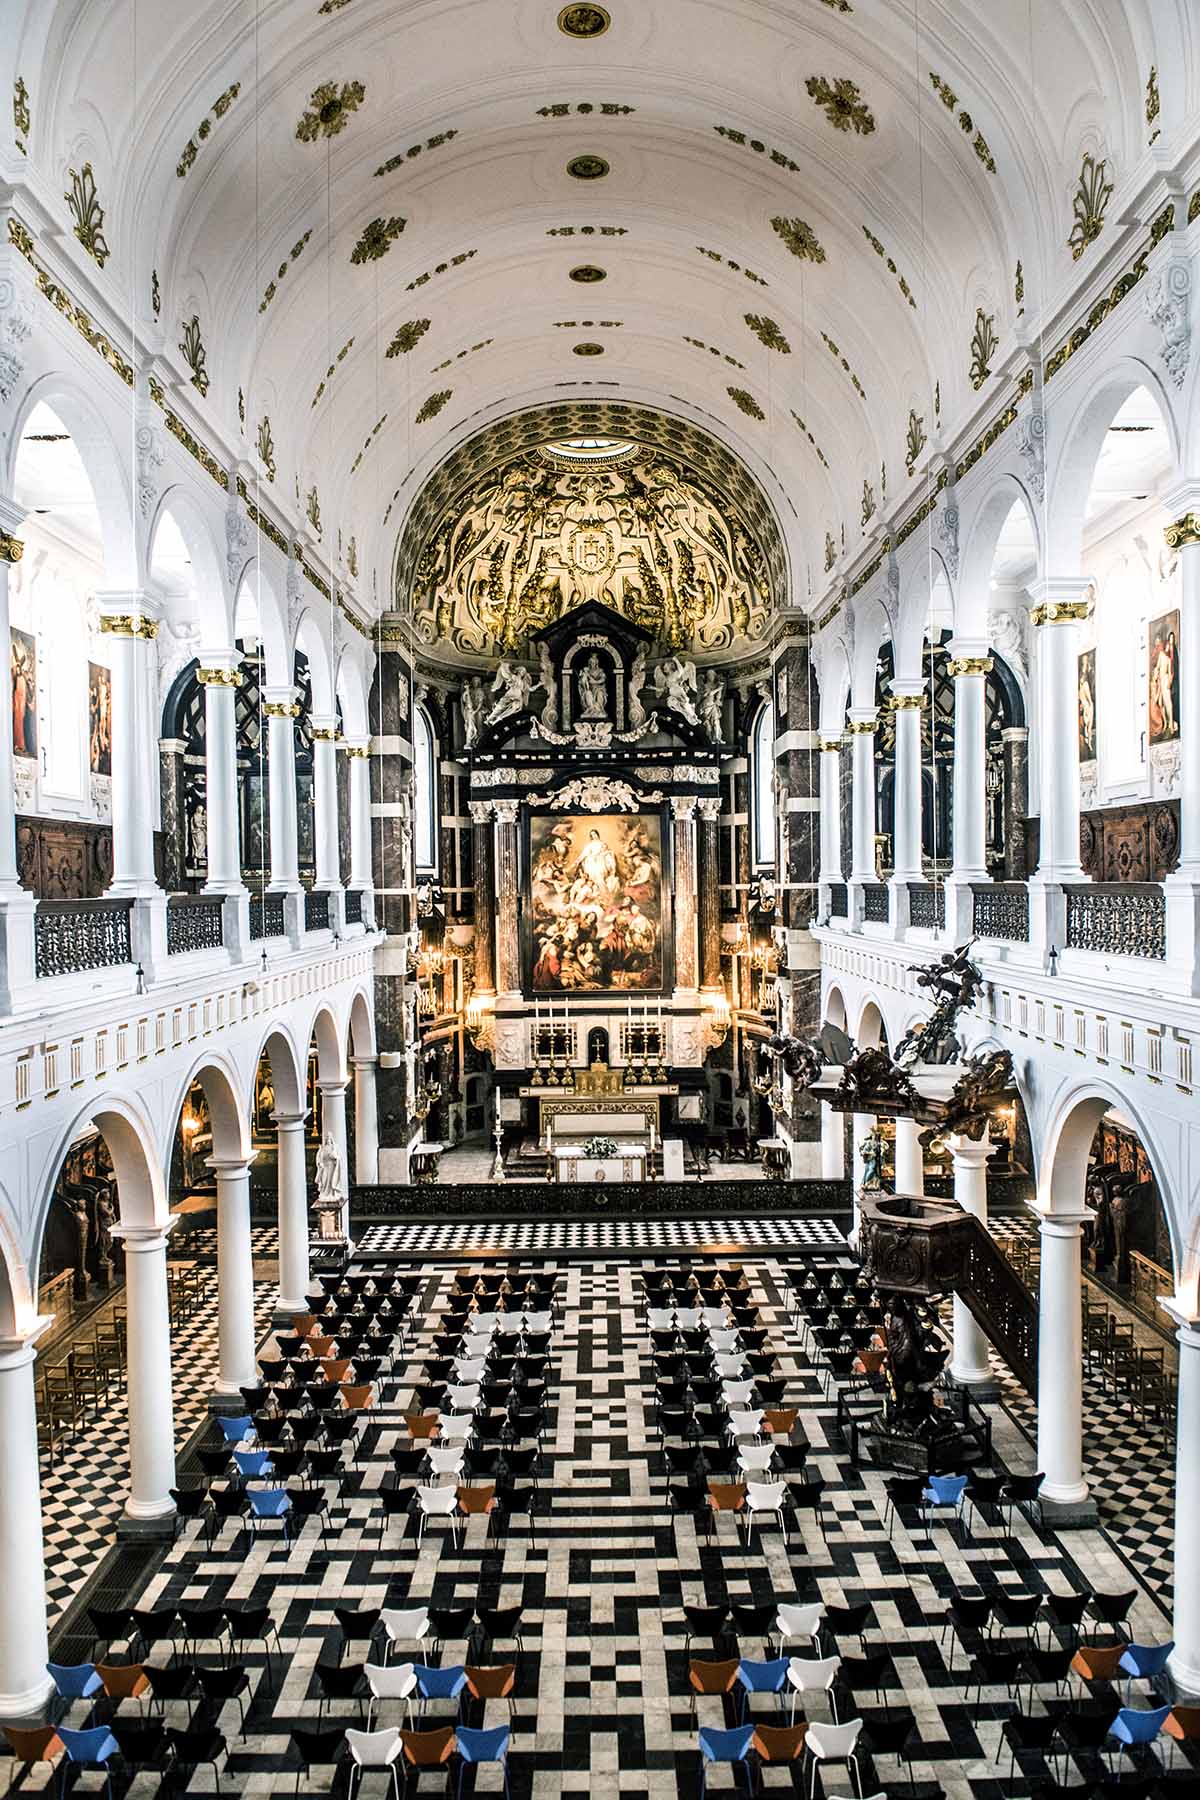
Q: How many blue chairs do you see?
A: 12